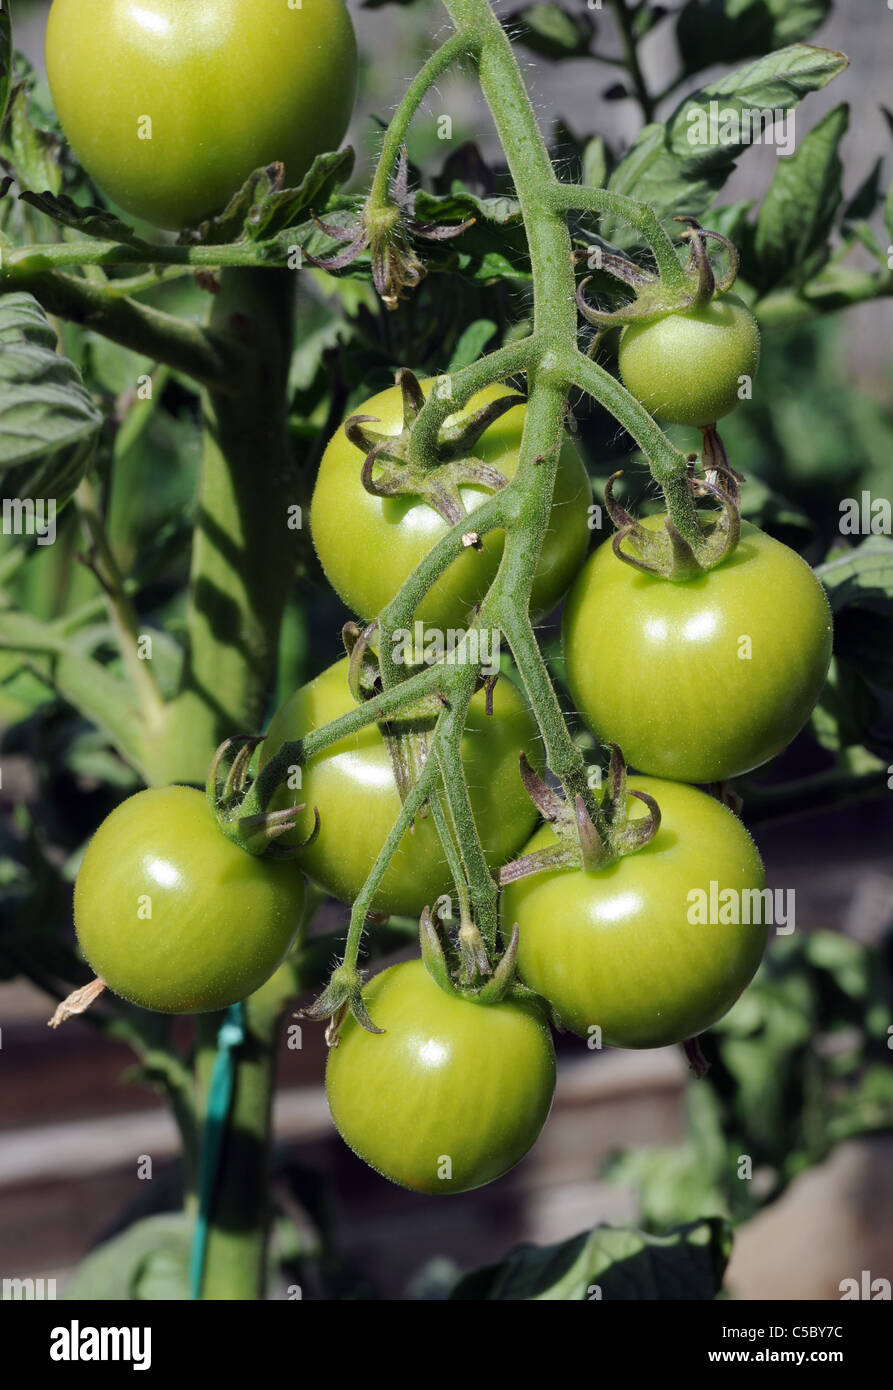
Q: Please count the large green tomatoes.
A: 7